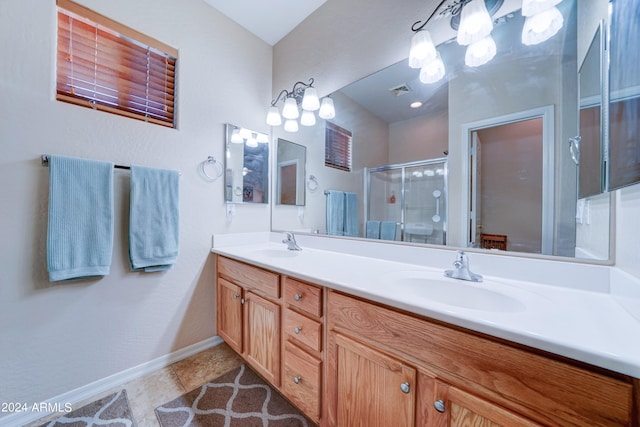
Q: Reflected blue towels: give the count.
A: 4